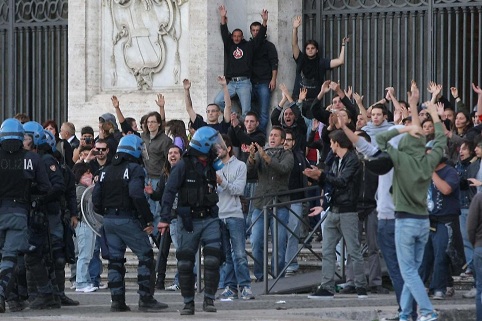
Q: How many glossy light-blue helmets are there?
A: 5